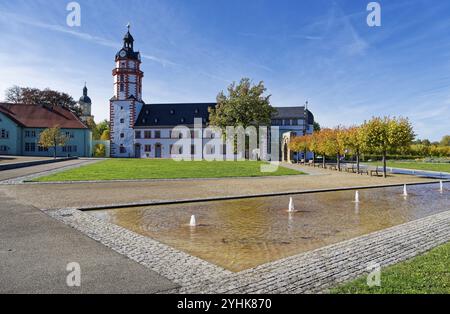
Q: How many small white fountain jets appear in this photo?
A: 5